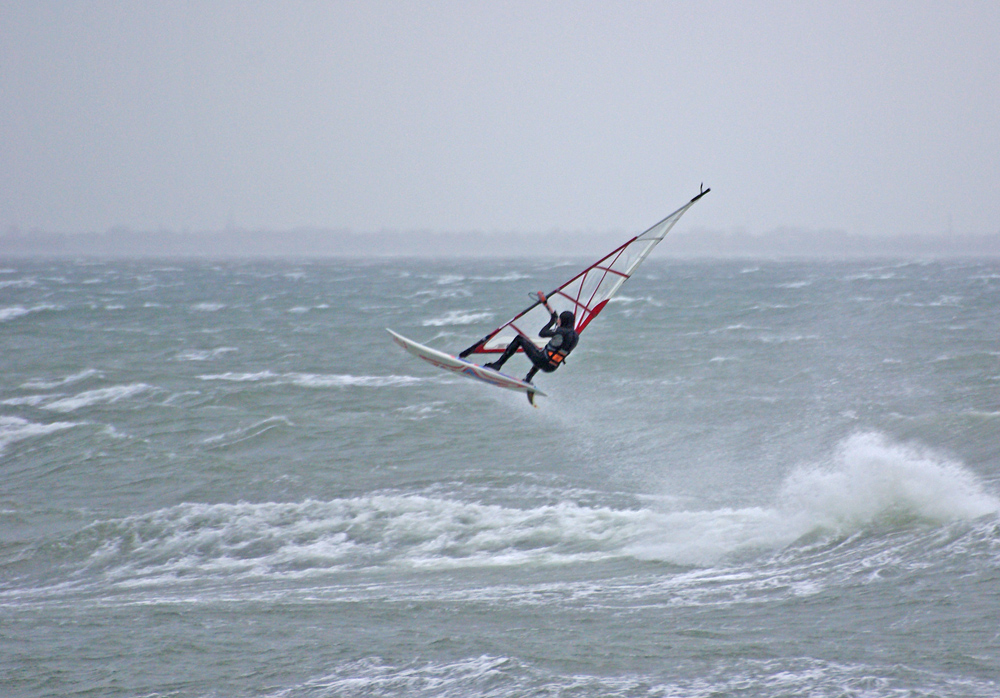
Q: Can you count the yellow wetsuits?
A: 0